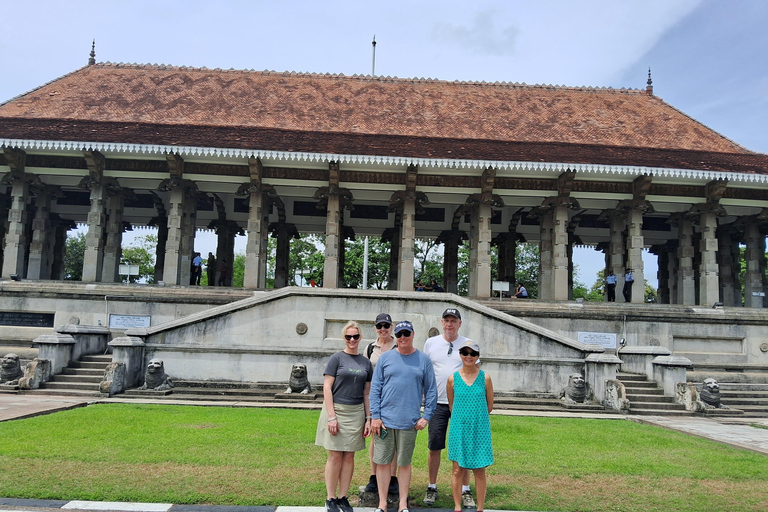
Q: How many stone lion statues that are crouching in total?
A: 5